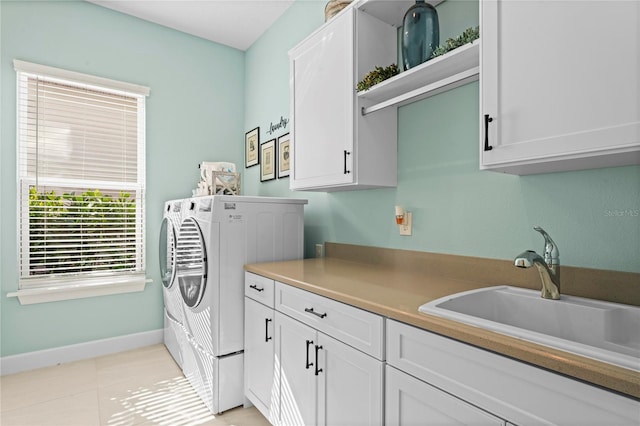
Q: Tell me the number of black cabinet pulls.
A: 7